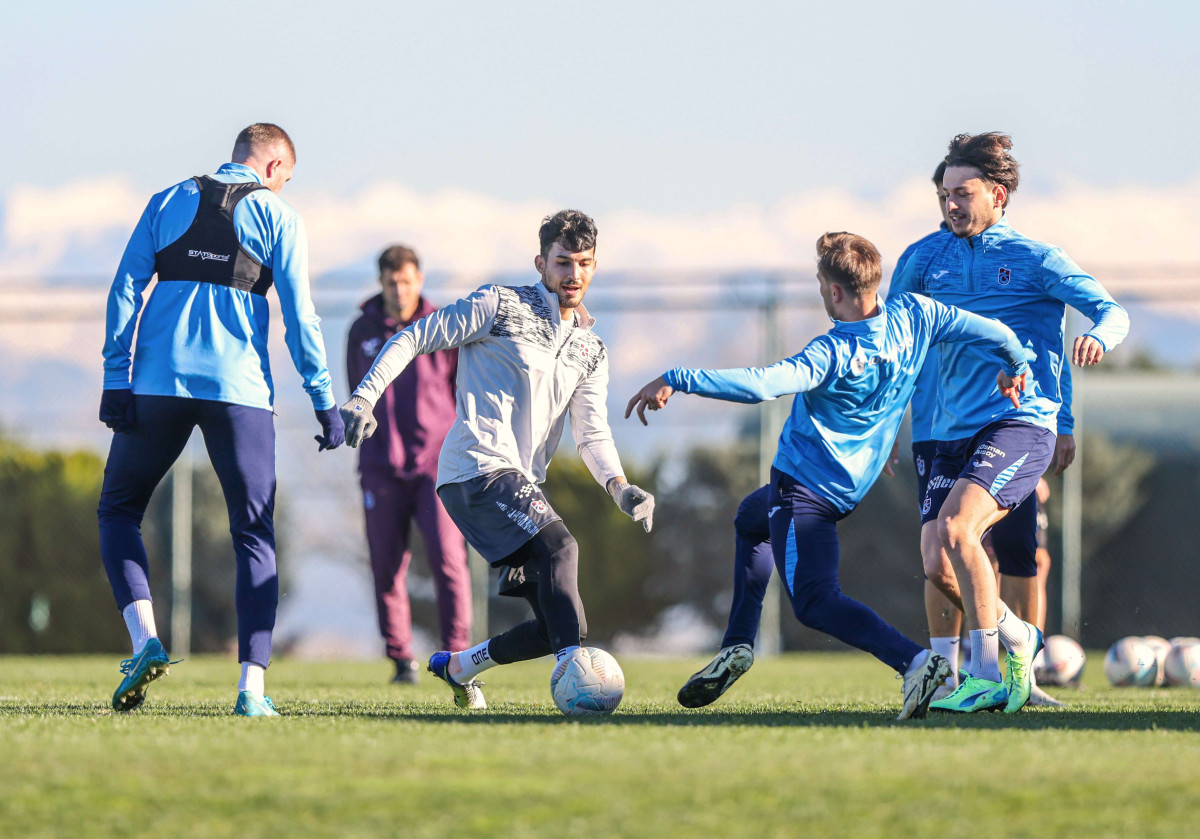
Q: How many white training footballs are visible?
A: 5